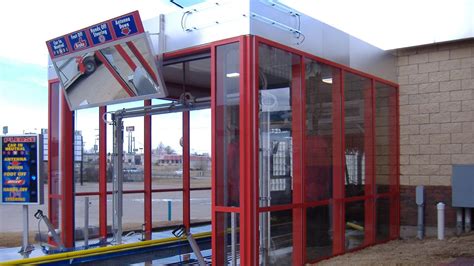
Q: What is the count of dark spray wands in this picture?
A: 2